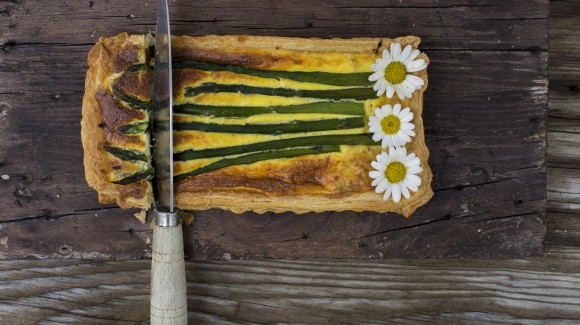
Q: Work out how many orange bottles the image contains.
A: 0